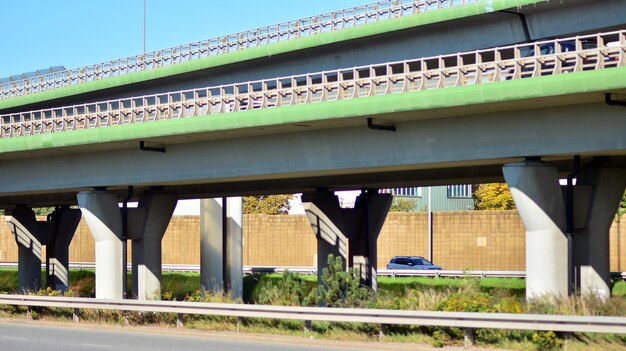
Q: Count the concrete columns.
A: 10